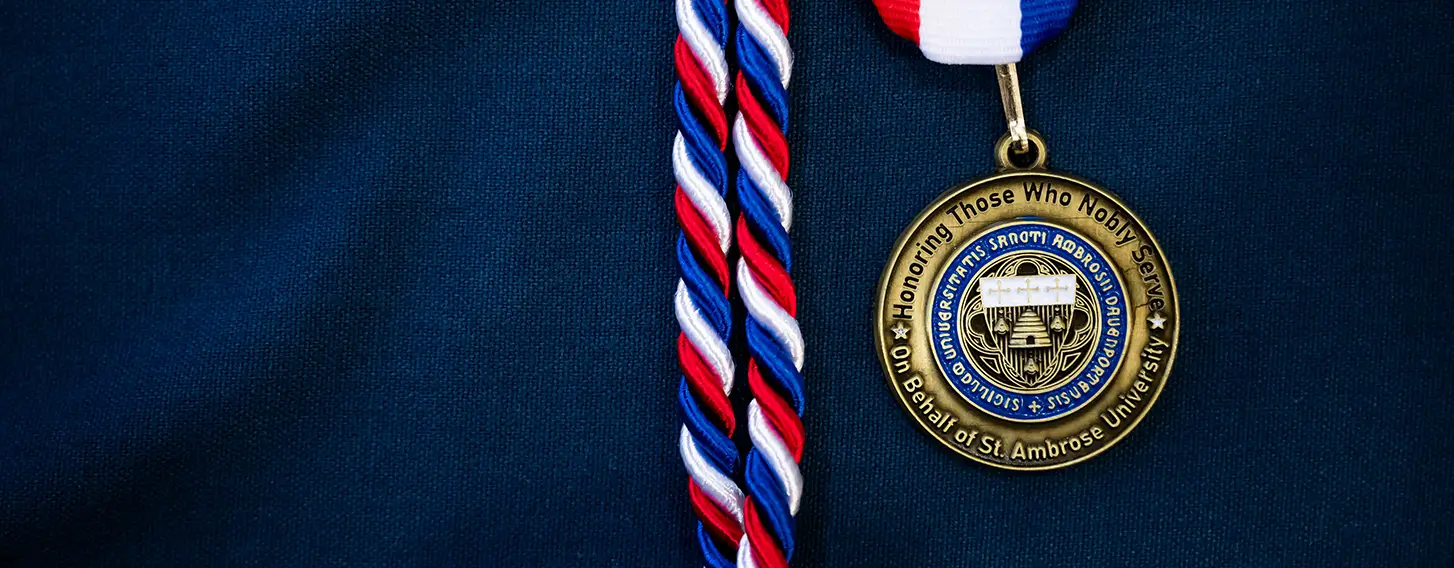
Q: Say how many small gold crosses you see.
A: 4